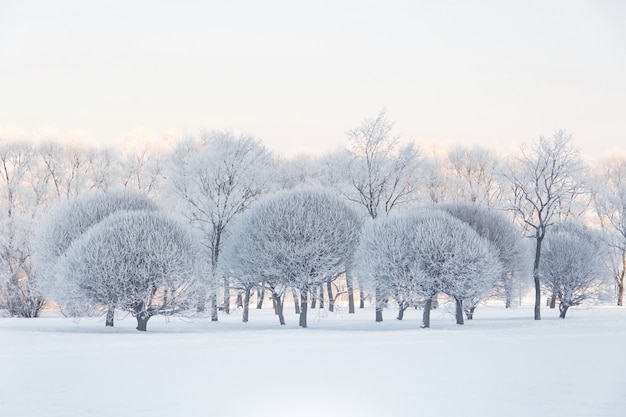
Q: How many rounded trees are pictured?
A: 6